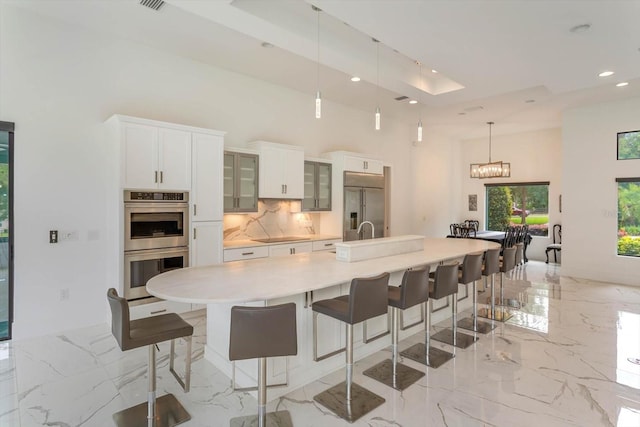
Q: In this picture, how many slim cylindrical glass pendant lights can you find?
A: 3